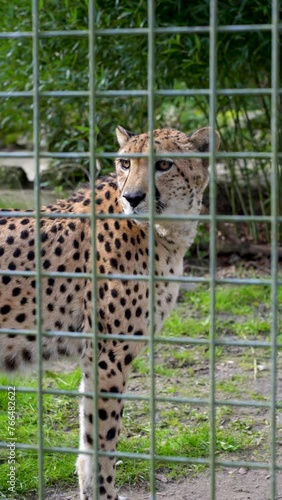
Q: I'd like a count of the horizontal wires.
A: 8